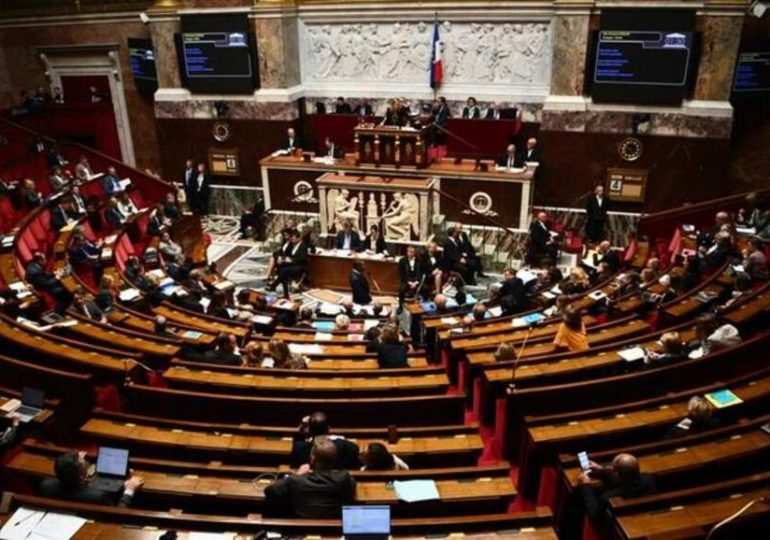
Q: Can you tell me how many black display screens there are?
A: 4